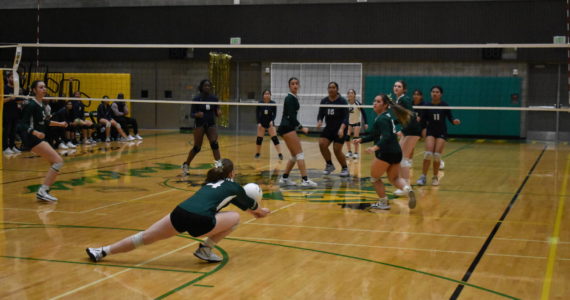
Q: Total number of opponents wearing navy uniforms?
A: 5